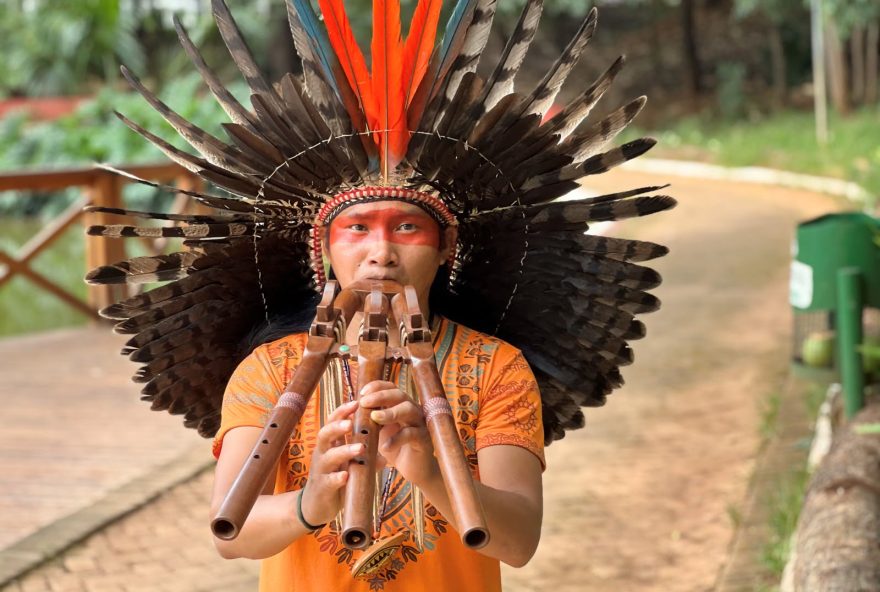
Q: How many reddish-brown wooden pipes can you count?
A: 3